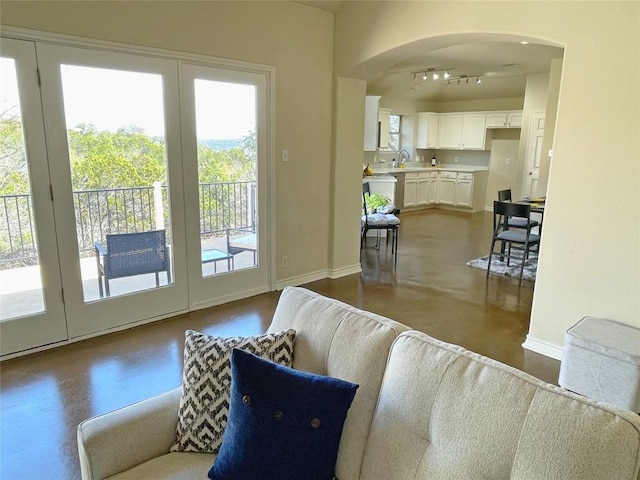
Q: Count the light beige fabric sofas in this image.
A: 1